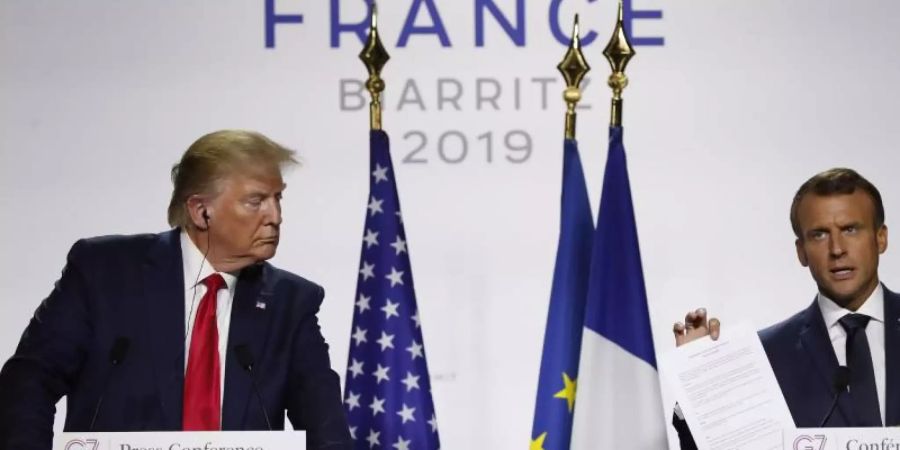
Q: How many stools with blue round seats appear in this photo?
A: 0